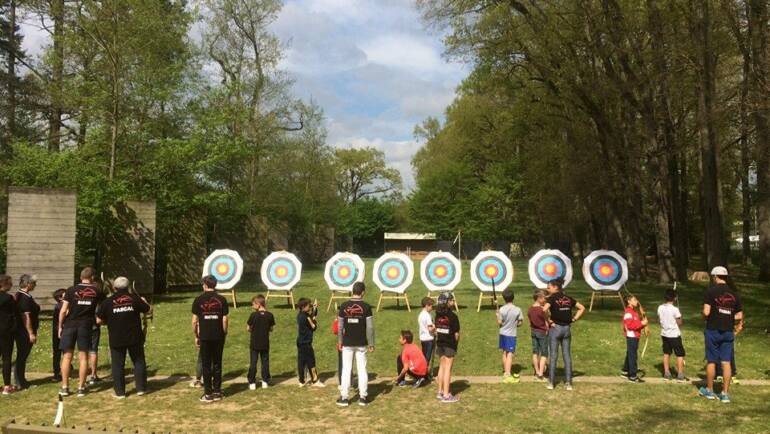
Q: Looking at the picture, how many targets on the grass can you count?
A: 8